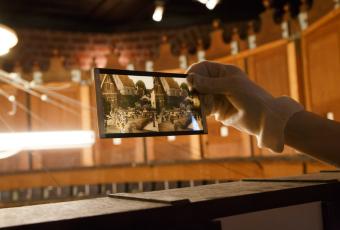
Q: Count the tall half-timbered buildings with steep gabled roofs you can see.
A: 2